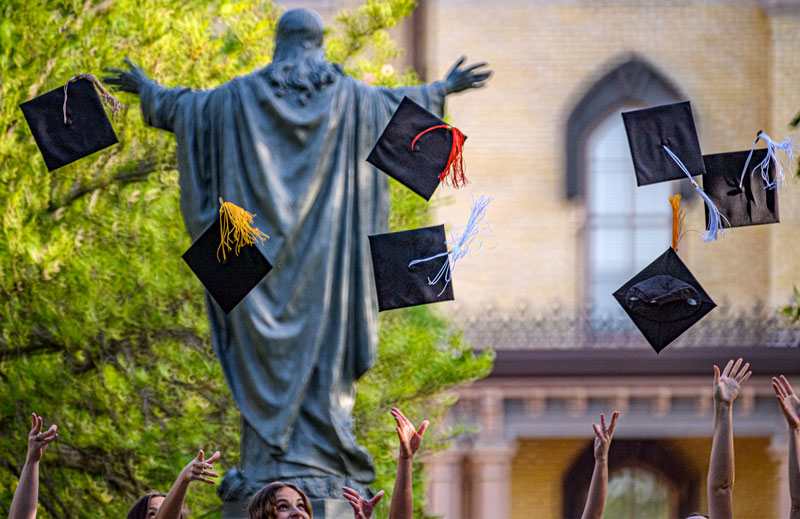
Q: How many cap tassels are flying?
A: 7